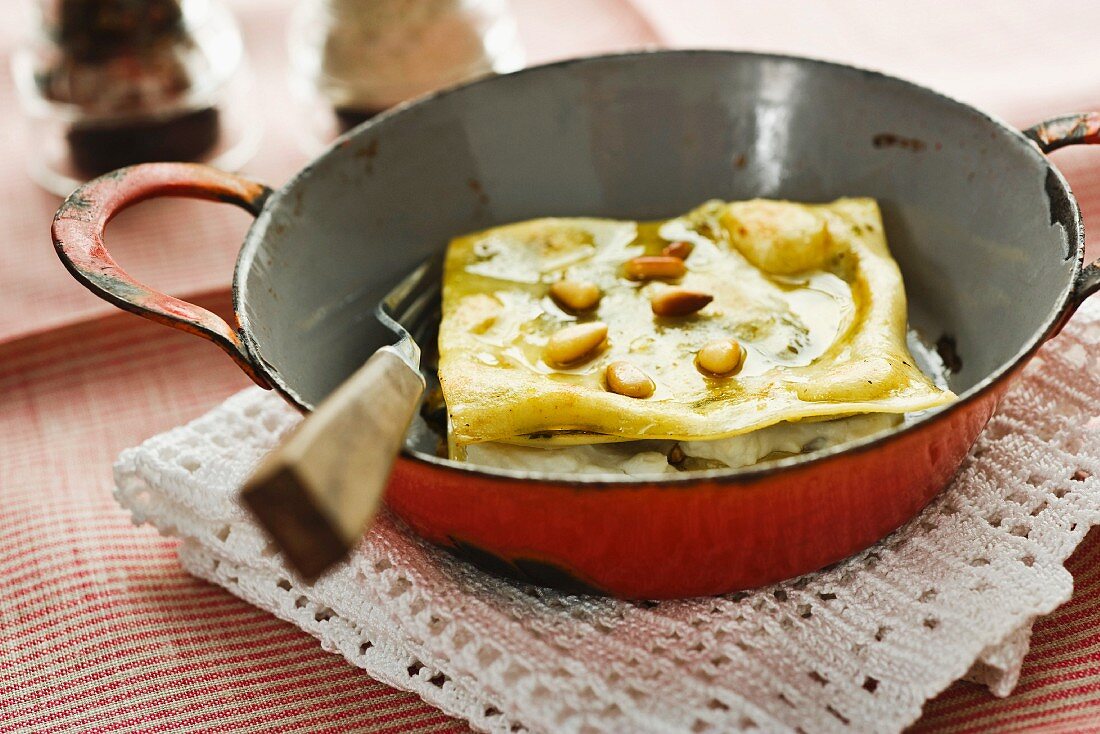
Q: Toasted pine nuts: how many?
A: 7